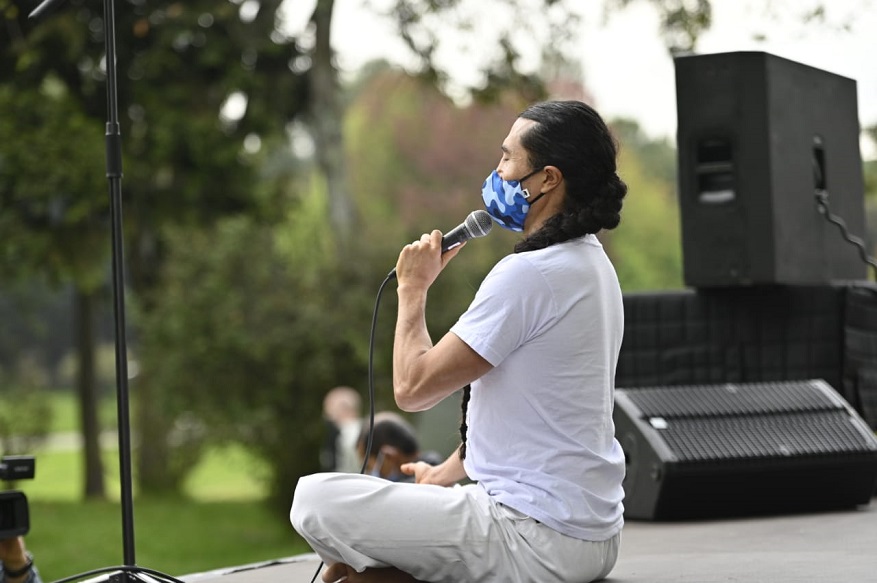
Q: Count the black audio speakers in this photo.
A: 2